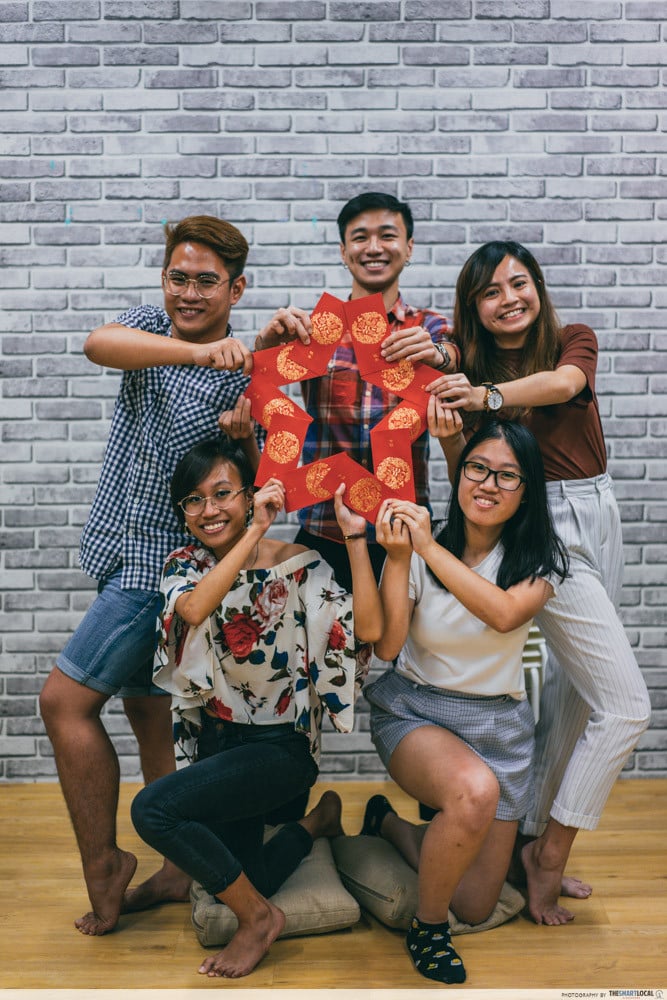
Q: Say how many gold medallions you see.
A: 10